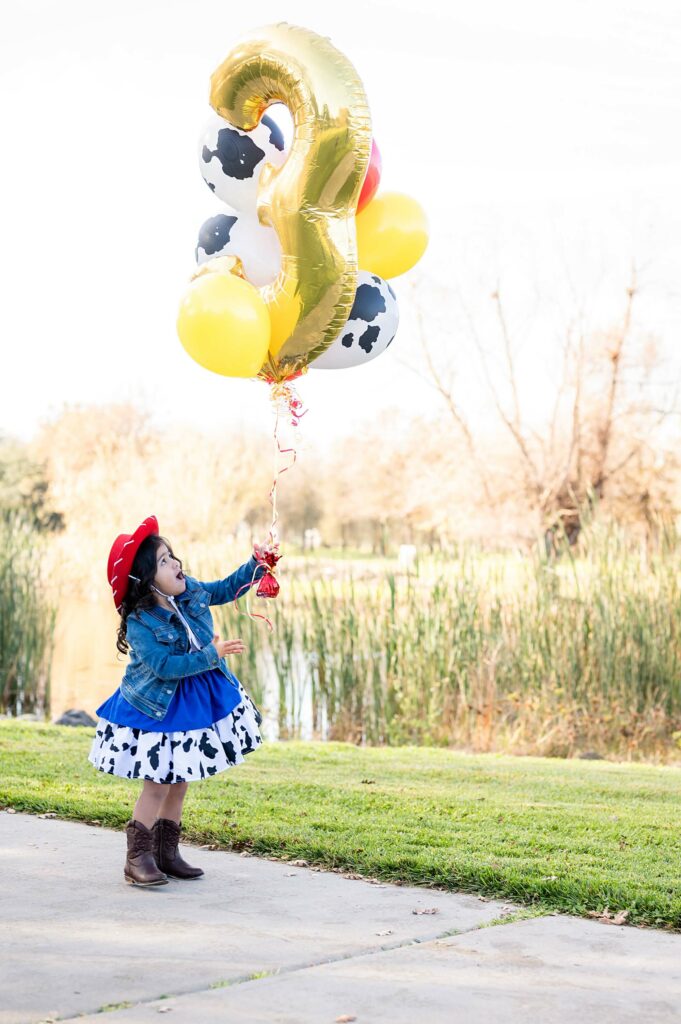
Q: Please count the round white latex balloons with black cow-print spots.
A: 3